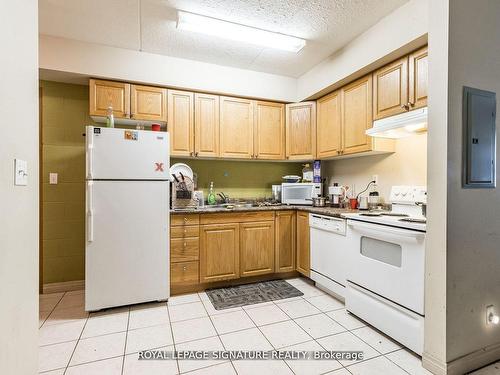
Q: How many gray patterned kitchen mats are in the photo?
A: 1